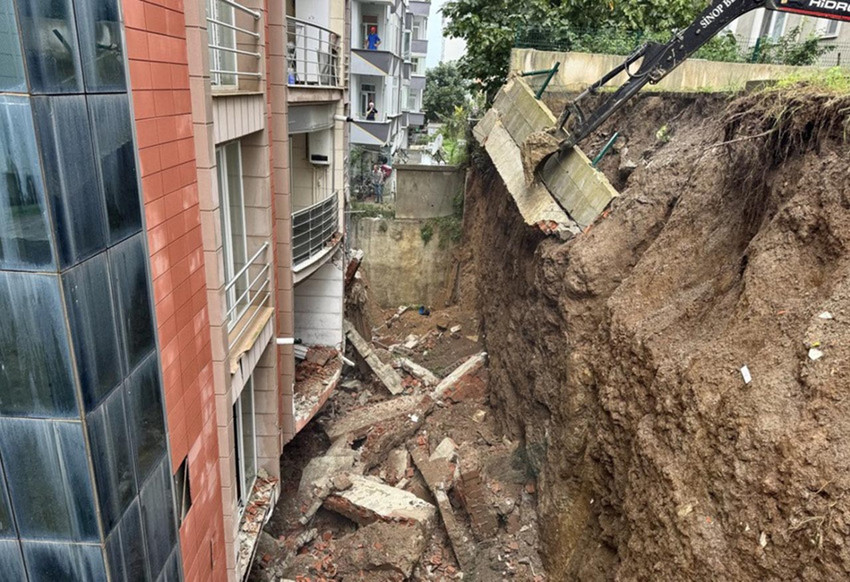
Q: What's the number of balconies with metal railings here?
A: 4